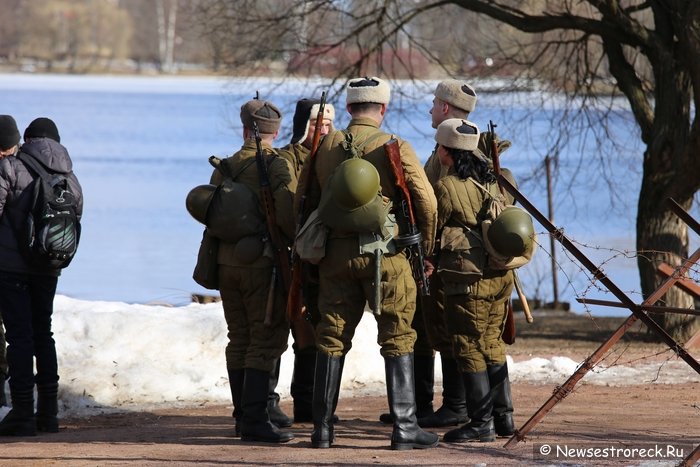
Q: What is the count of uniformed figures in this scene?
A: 5